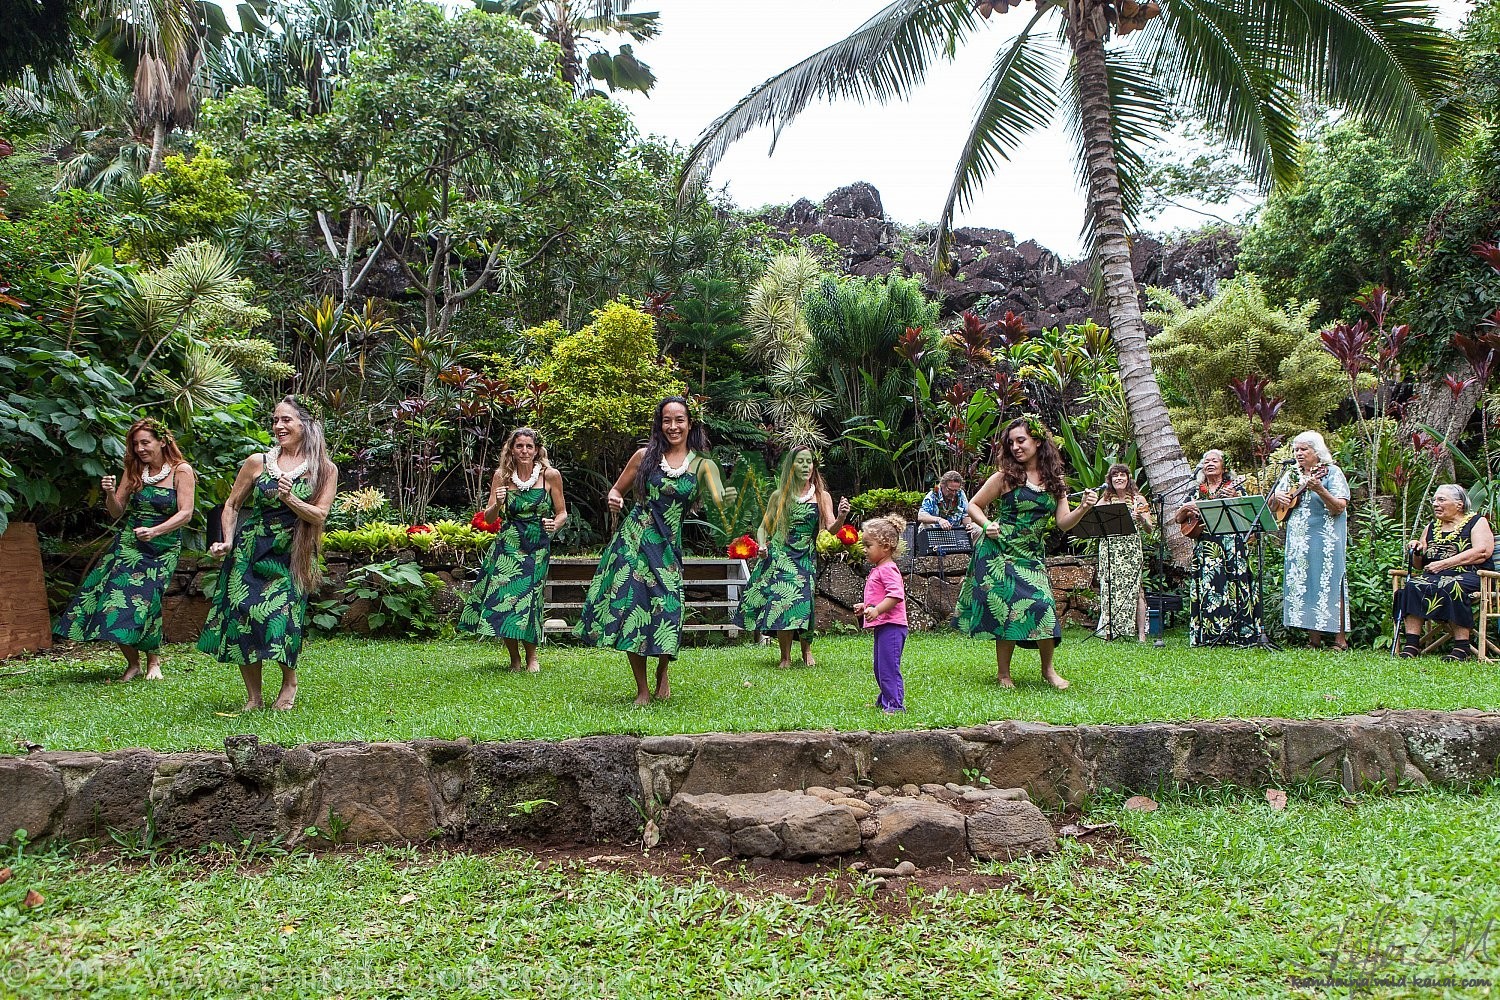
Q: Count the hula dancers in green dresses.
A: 6